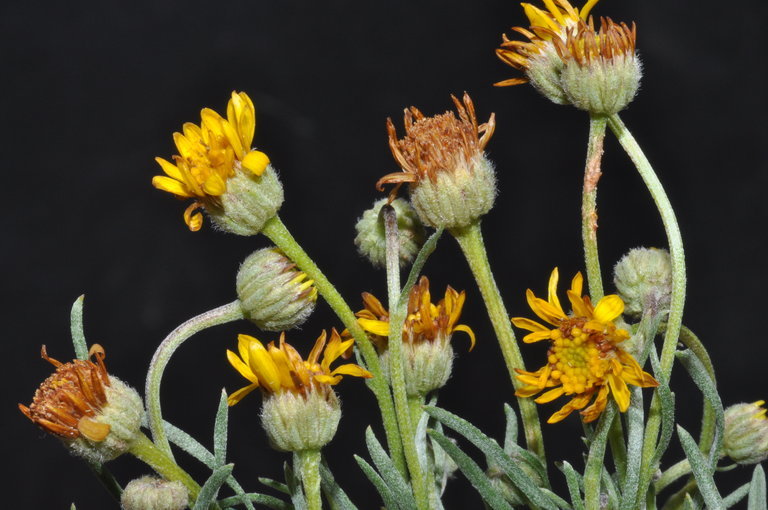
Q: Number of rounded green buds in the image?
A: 5